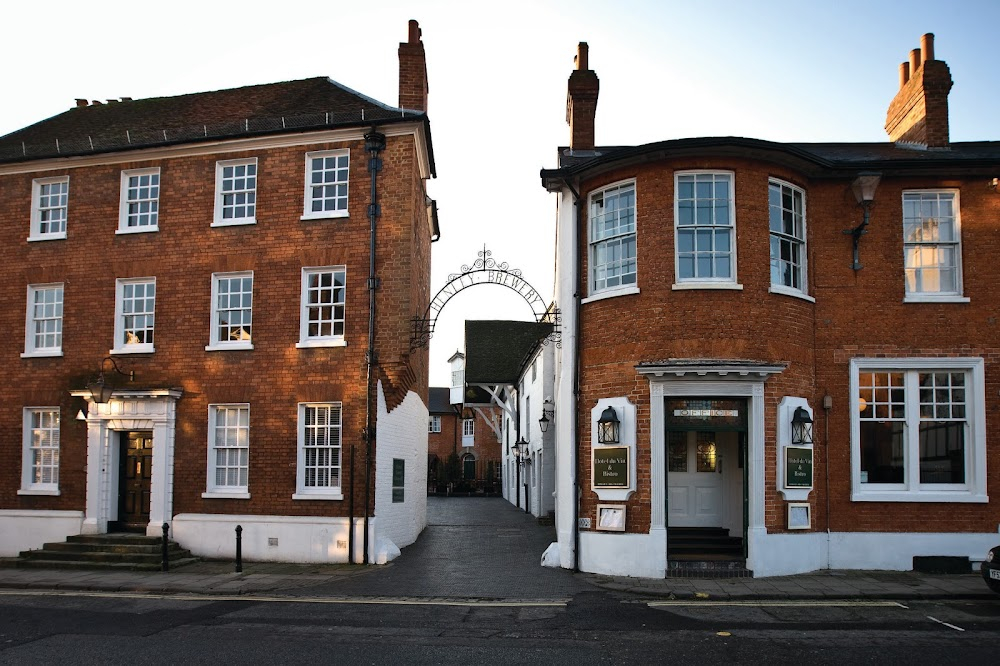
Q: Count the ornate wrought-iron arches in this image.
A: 1